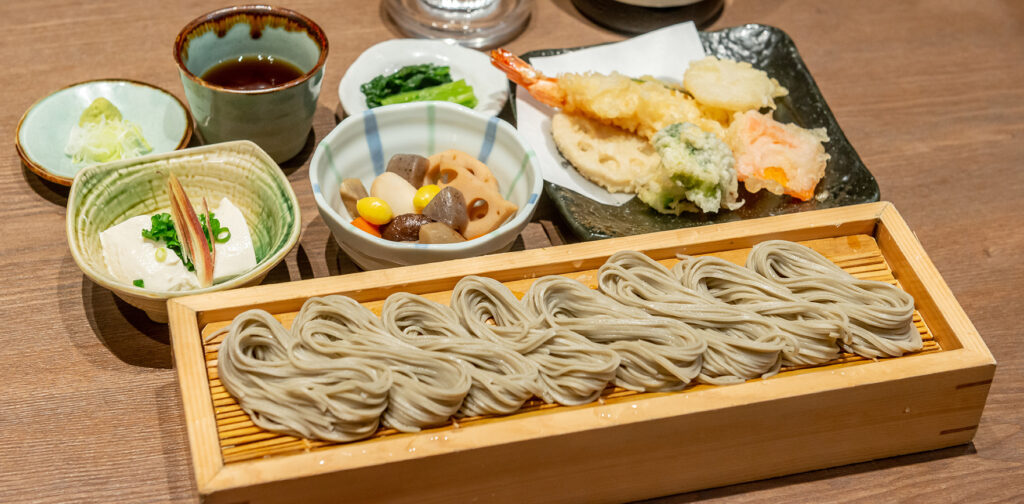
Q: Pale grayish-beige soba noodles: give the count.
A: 8